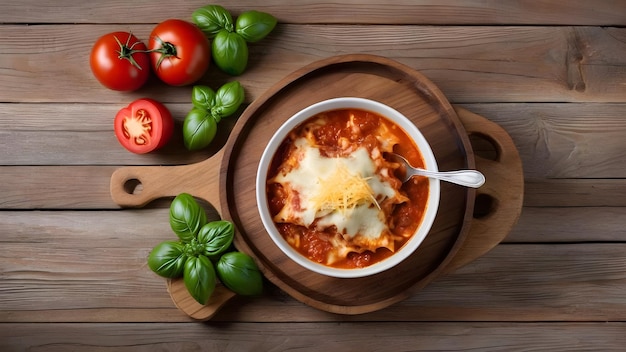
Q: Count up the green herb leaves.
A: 11